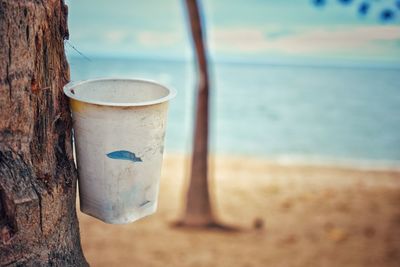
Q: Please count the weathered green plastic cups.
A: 0